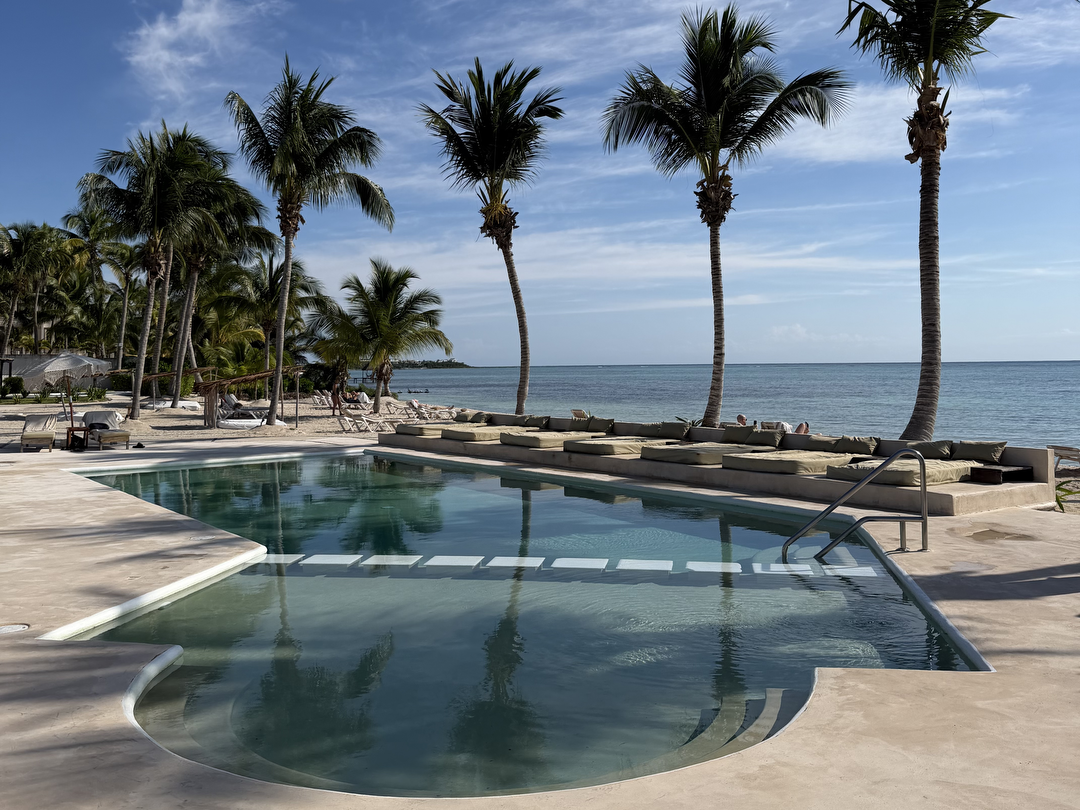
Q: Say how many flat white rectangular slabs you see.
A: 10